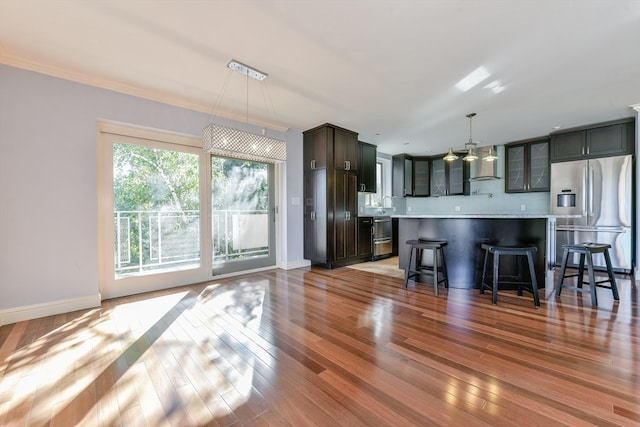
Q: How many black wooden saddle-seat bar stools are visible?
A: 3